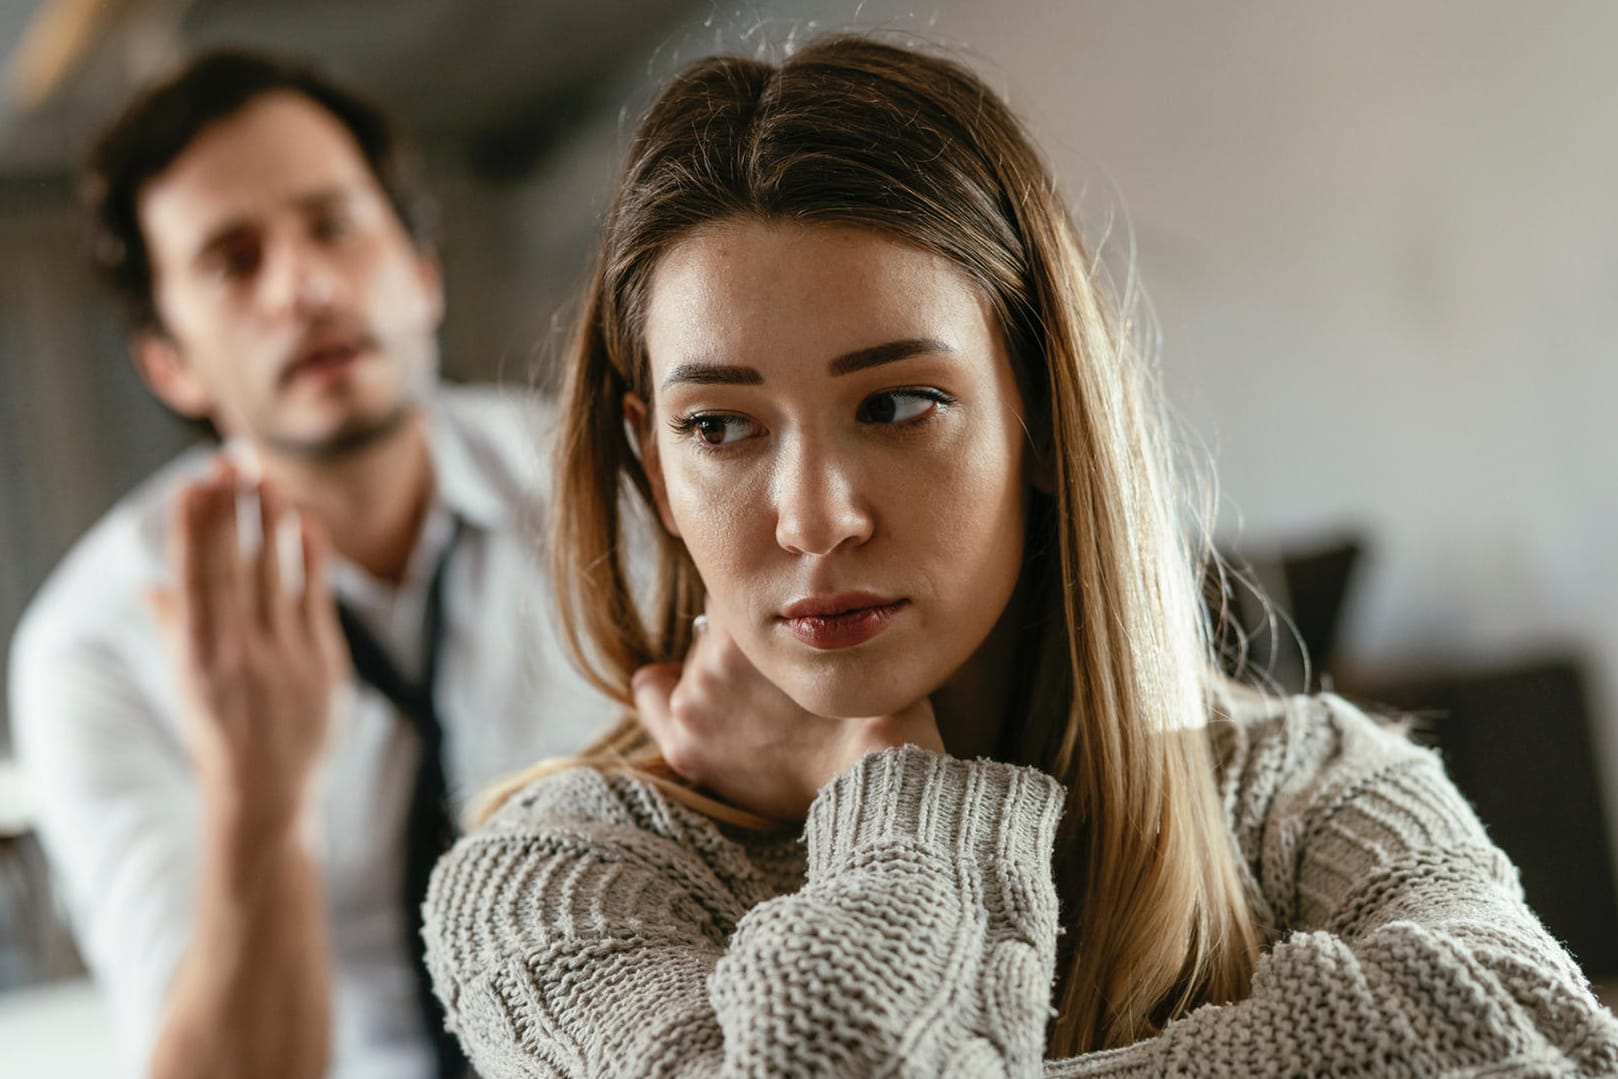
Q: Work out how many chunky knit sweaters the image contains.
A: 1